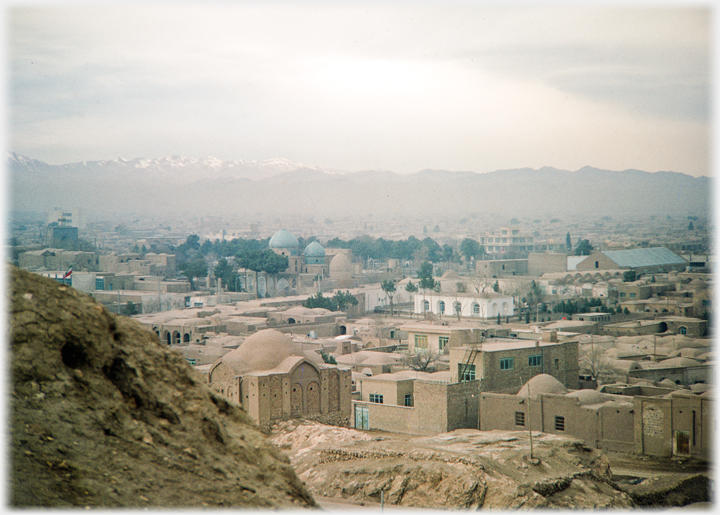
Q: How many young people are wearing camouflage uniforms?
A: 0